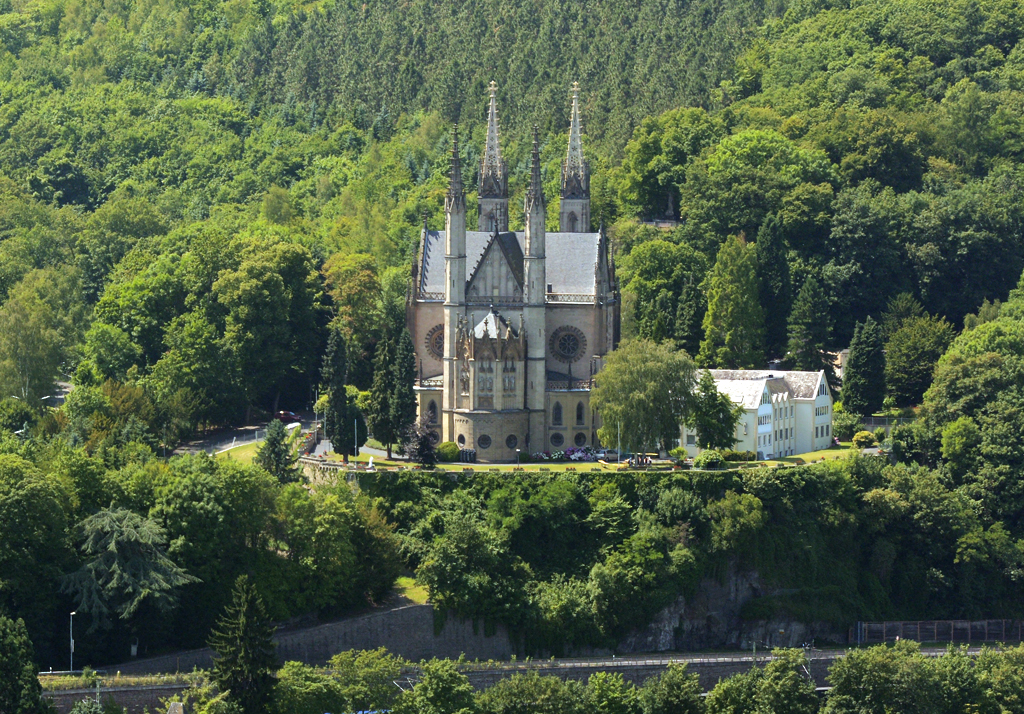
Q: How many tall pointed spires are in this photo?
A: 4